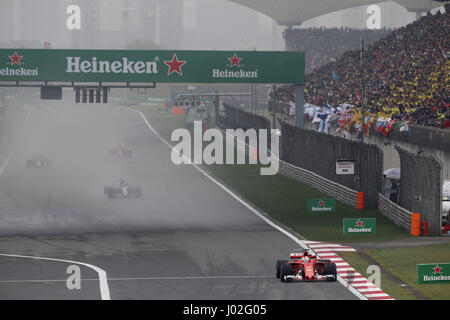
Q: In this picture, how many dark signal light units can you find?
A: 5